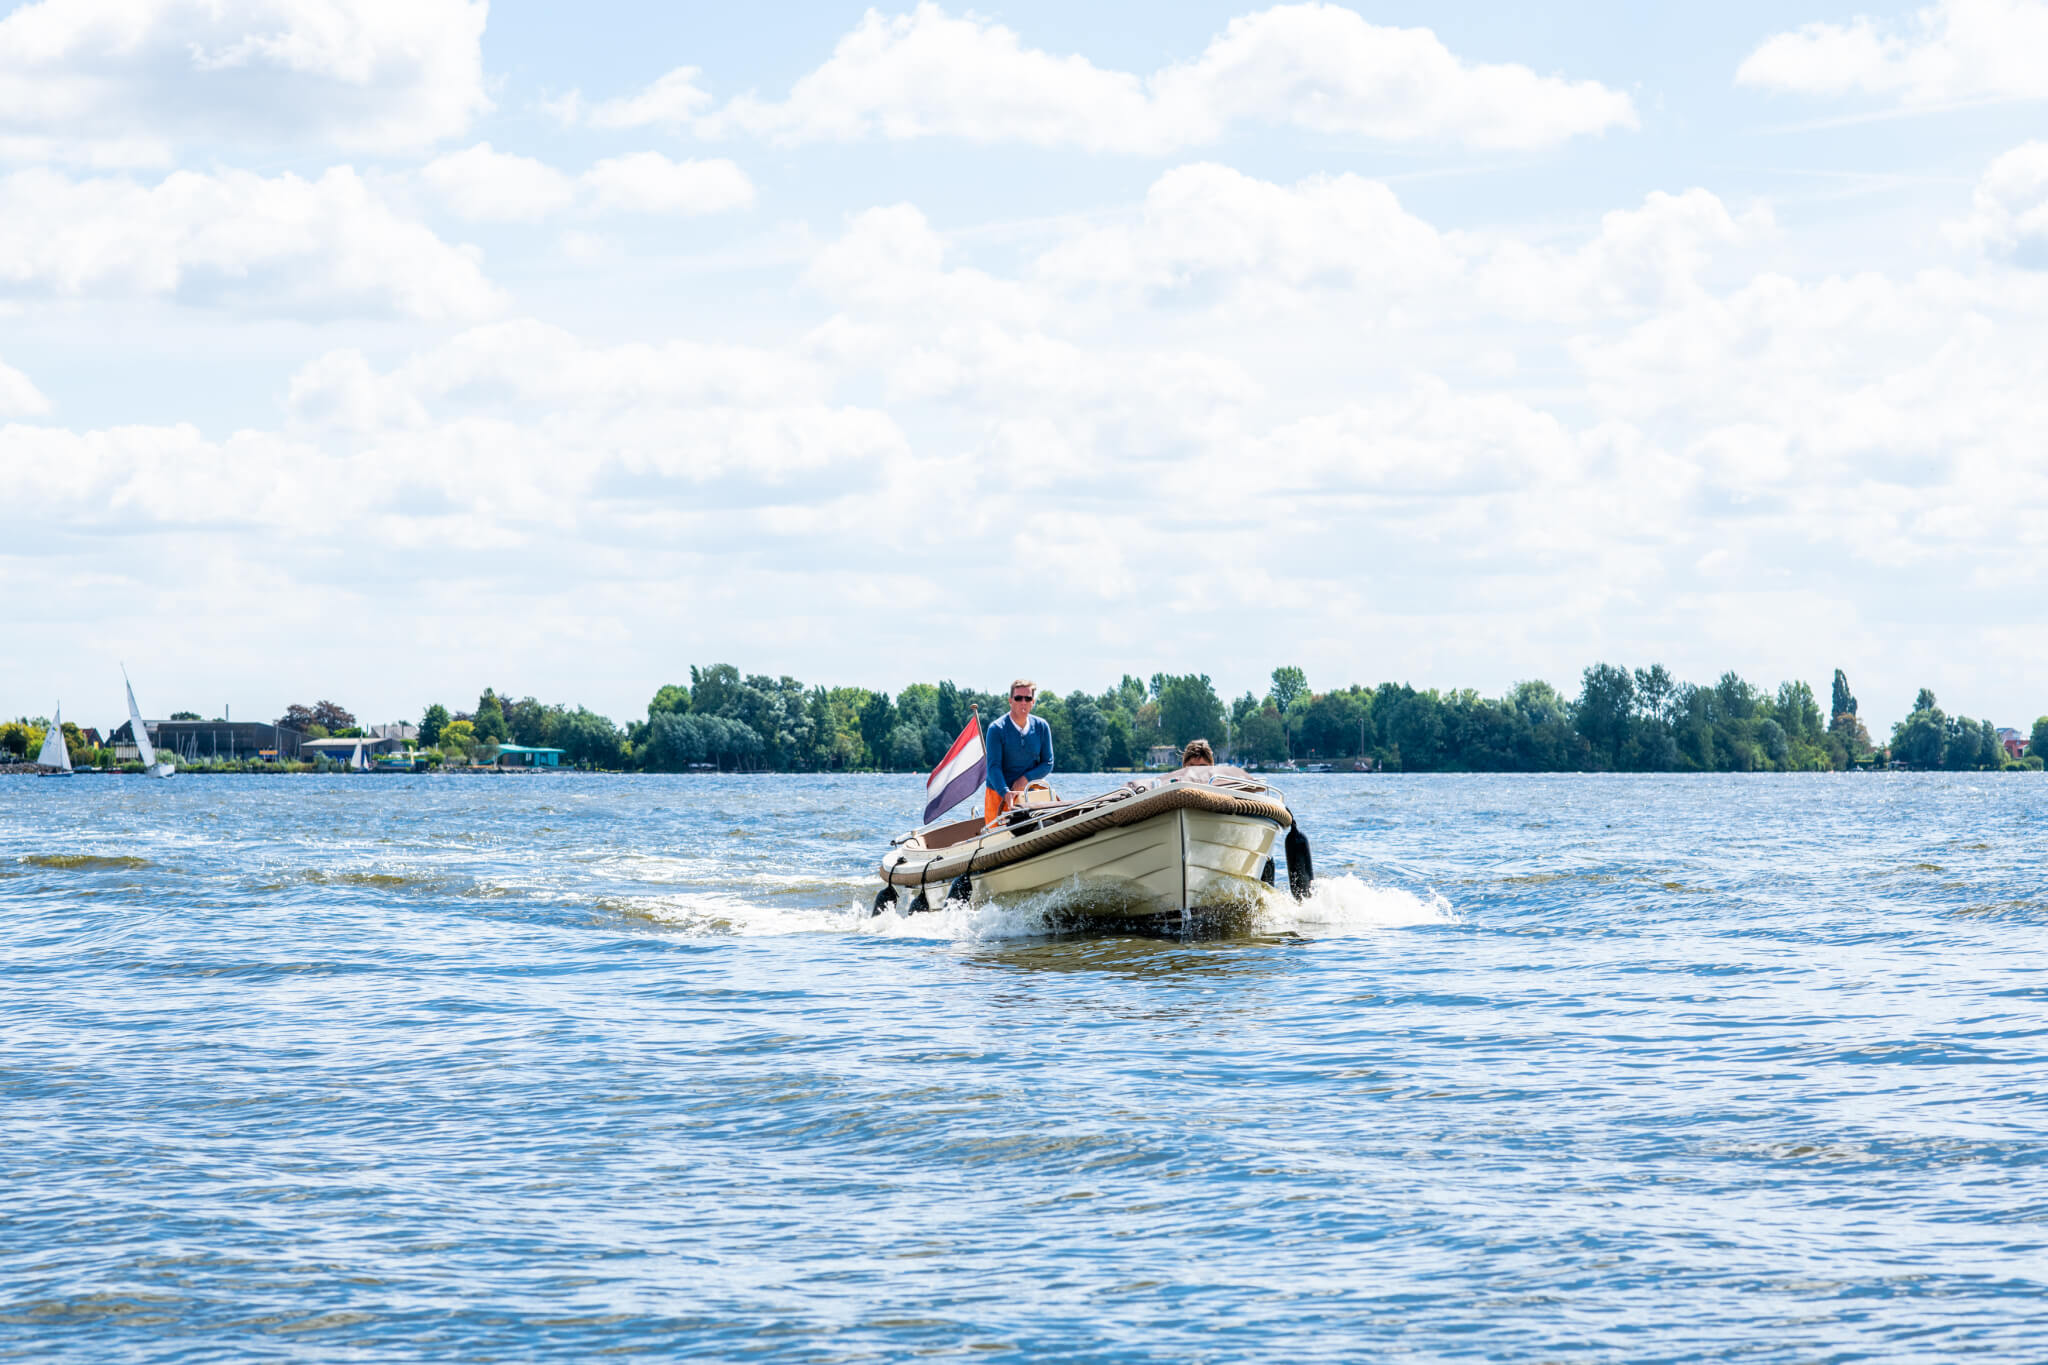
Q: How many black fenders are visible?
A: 5